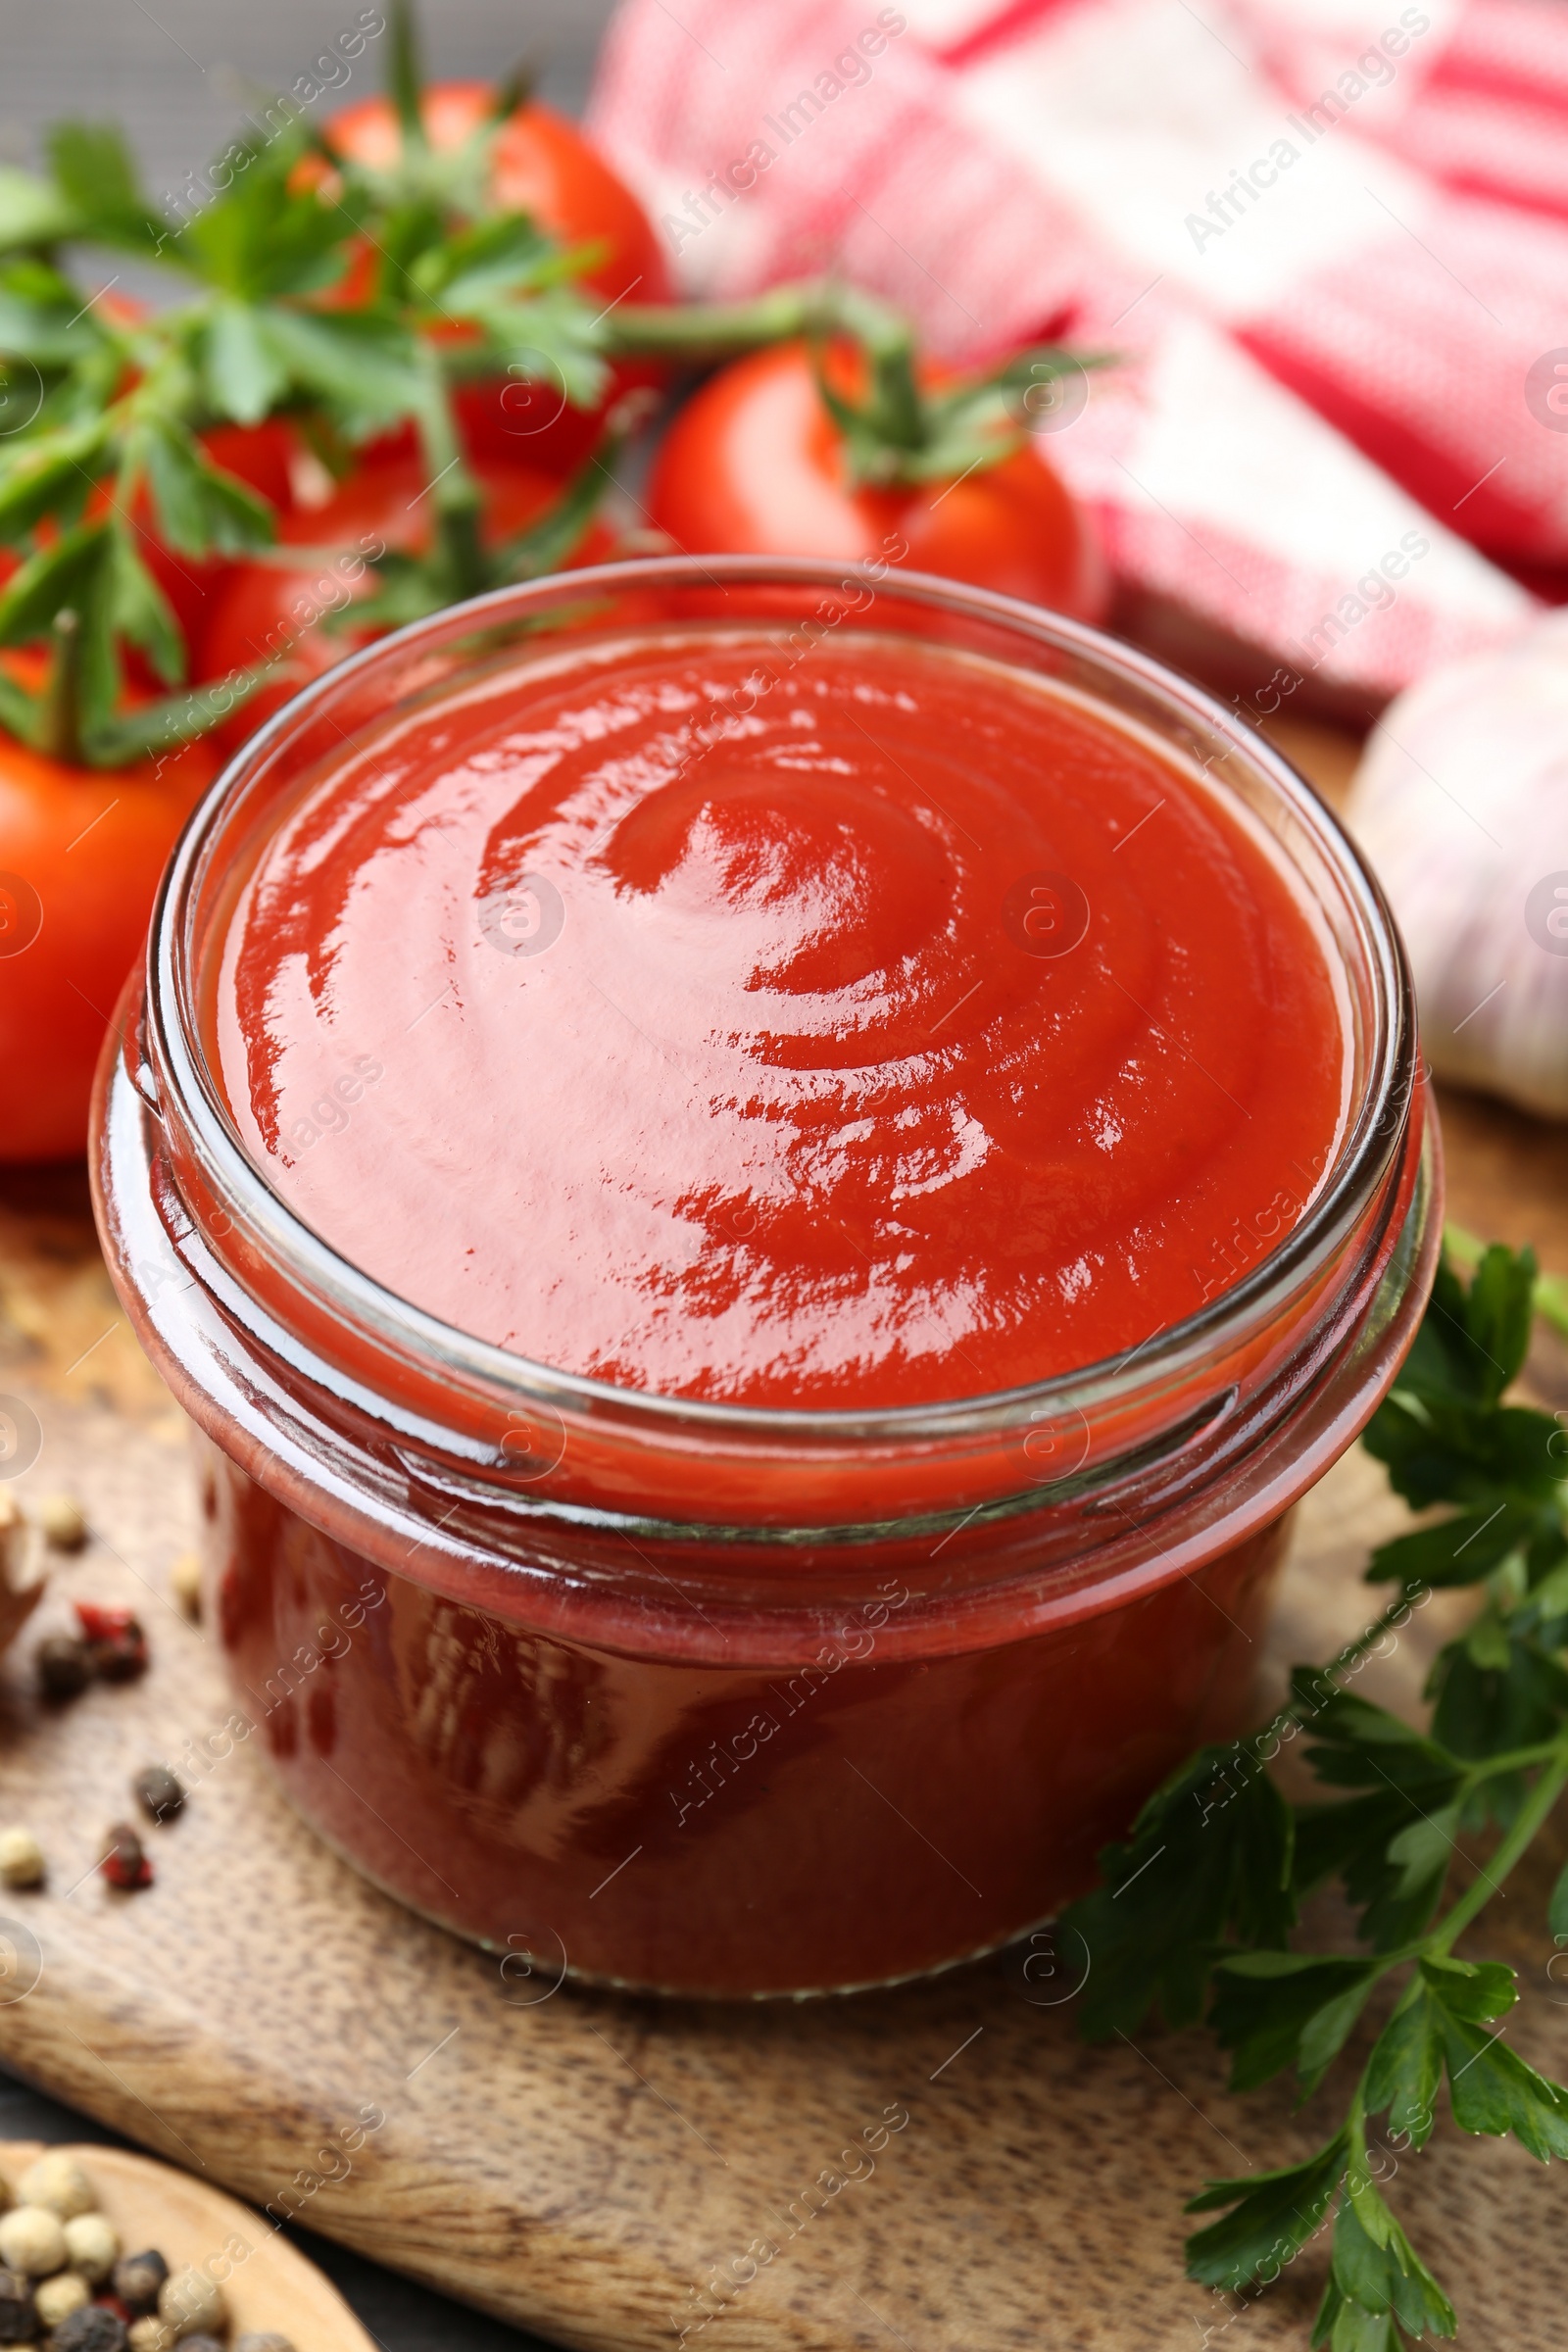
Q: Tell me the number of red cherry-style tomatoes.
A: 5